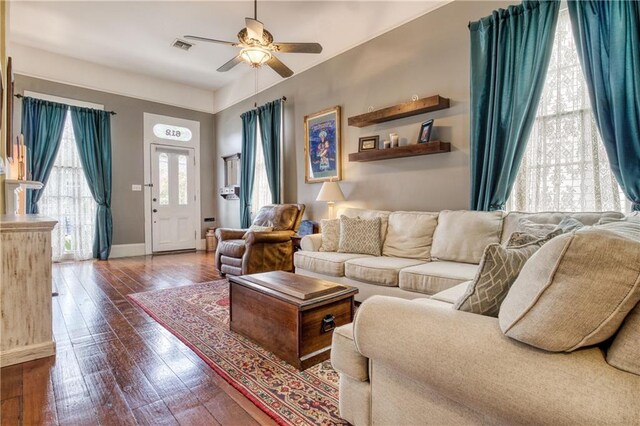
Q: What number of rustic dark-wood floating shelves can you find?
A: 2